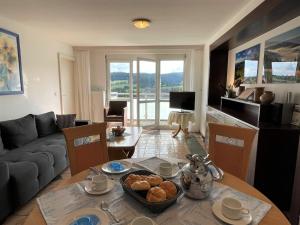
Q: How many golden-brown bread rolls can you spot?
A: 5